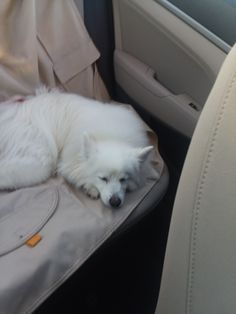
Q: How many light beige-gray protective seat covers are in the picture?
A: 1